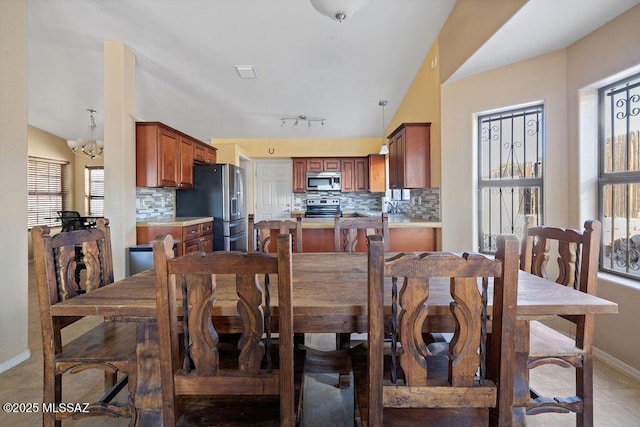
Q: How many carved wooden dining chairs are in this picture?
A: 6